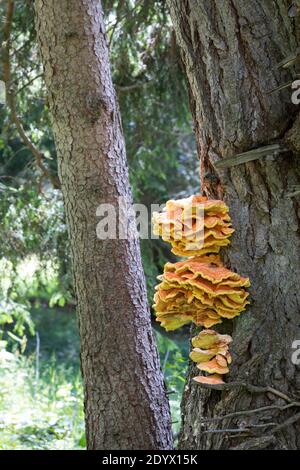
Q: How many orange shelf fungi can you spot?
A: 3